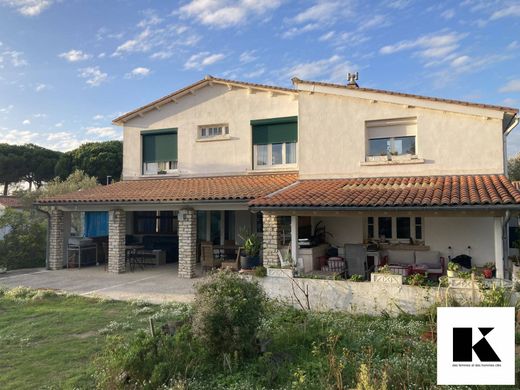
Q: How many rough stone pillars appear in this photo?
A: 4